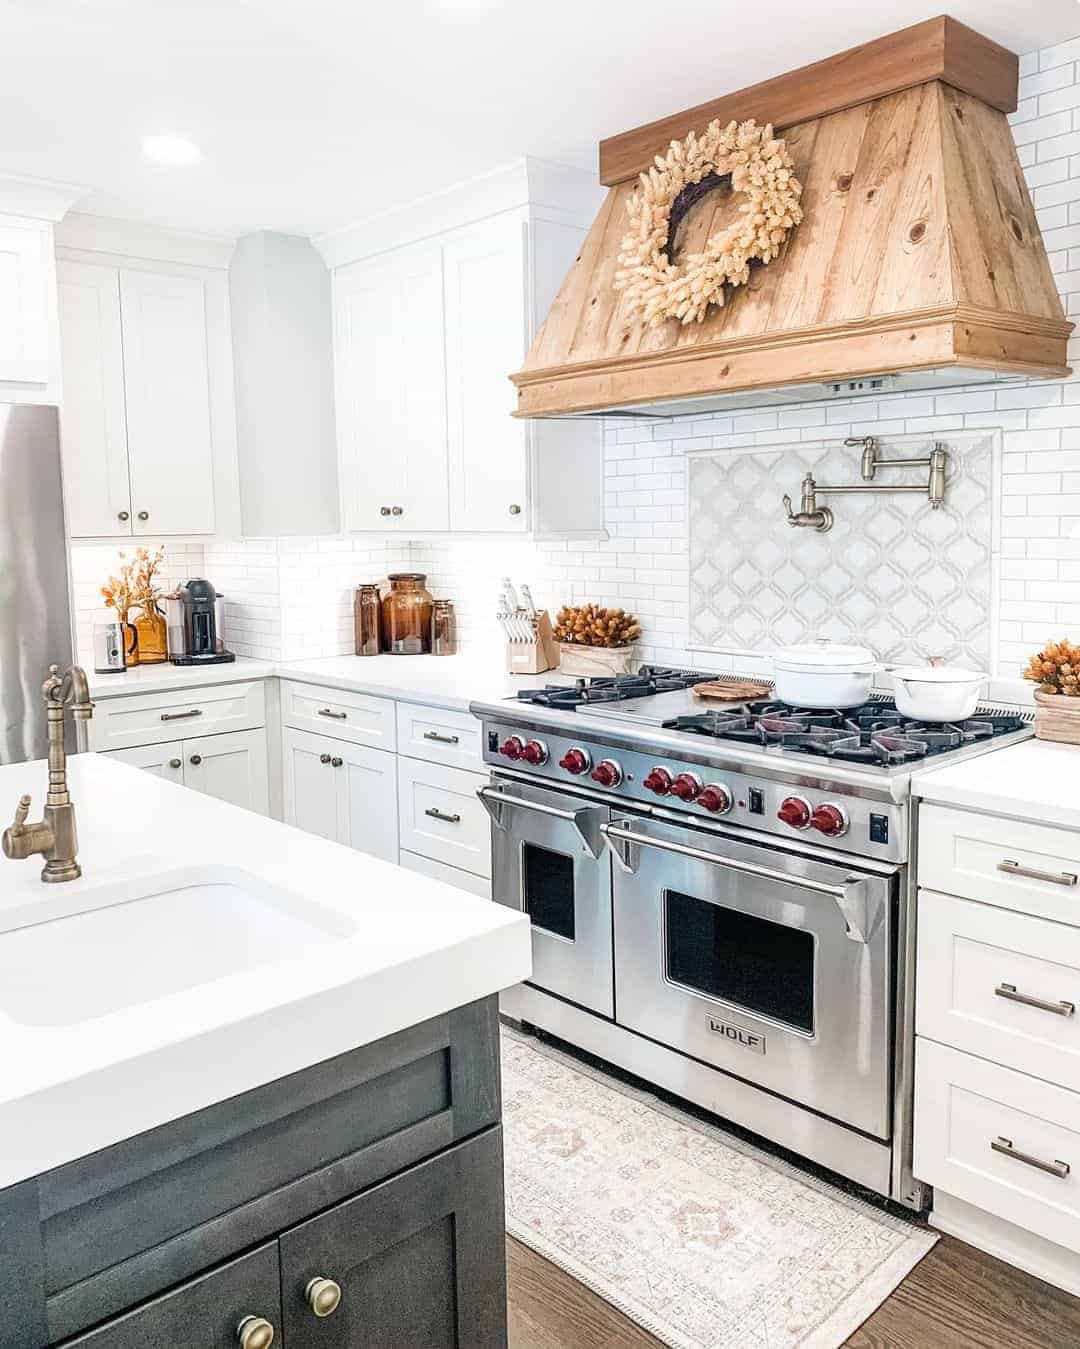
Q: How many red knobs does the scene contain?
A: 9